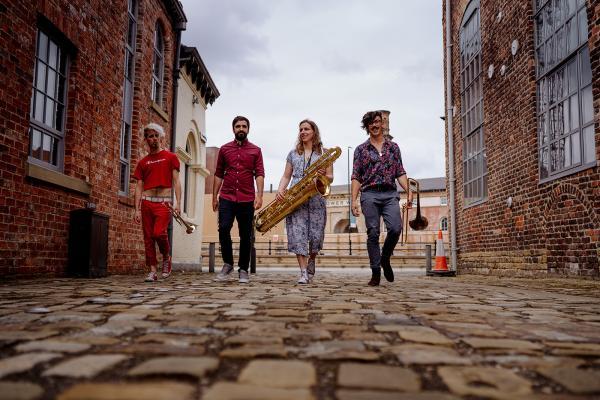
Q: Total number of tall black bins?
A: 1